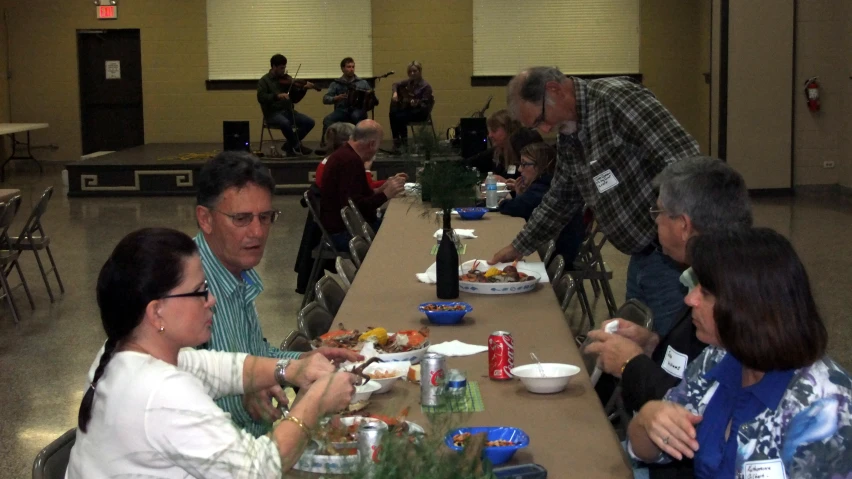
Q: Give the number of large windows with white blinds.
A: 2